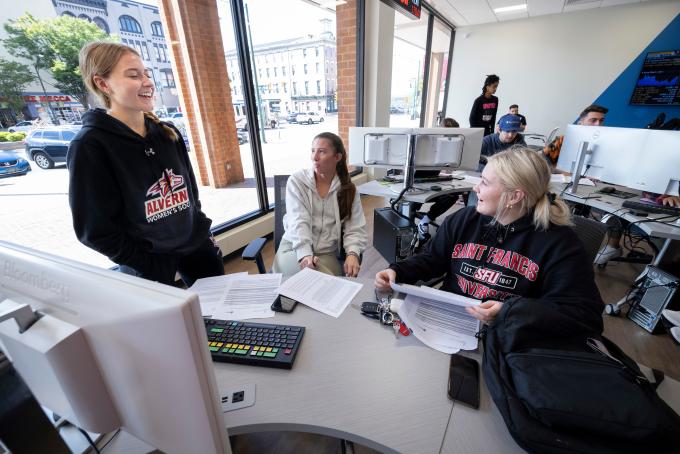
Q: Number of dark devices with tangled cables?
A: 2